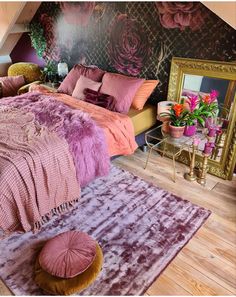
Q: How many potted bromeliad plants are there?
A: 2